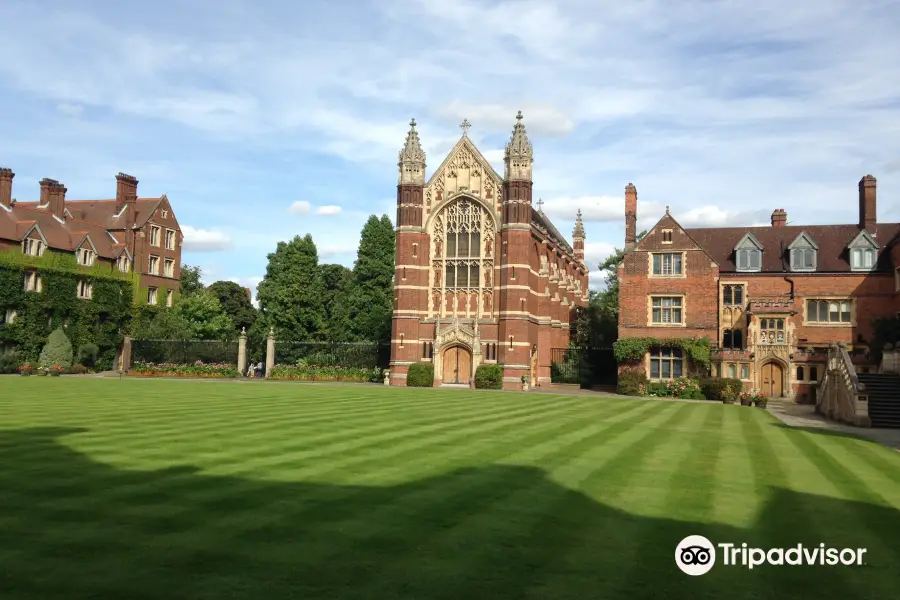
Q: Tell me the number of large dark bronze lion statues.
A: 0